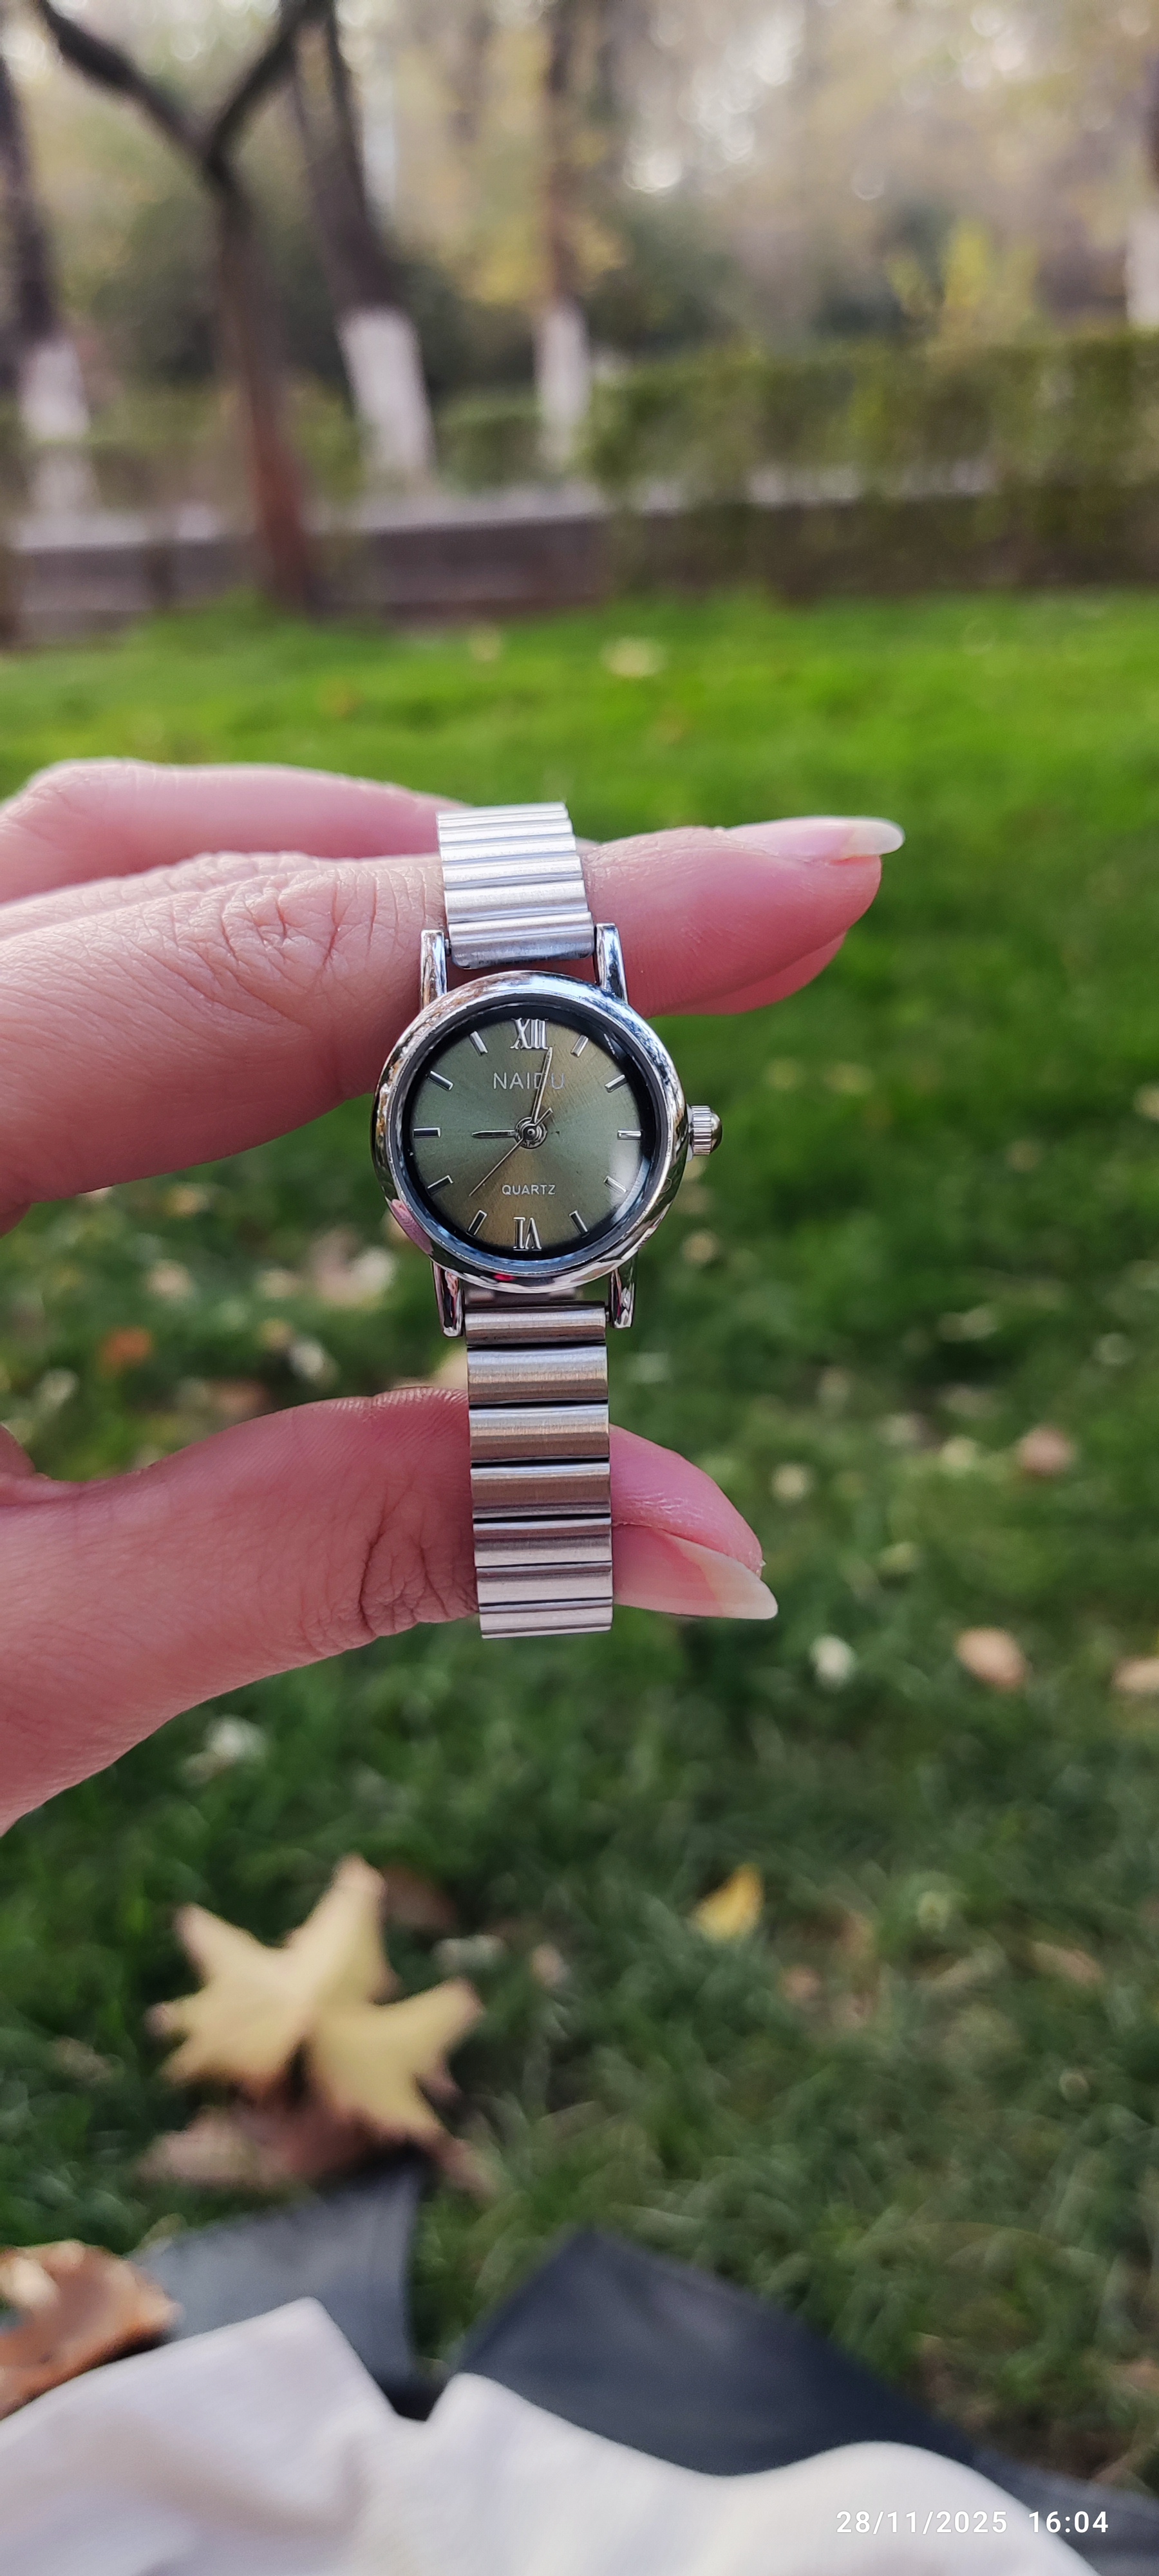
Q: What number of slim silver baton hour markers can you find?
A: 10